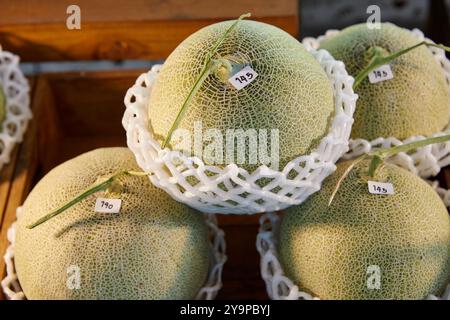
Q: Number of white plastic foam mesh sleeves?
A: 5